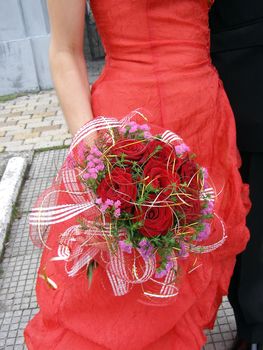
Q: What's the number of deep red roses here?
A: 7